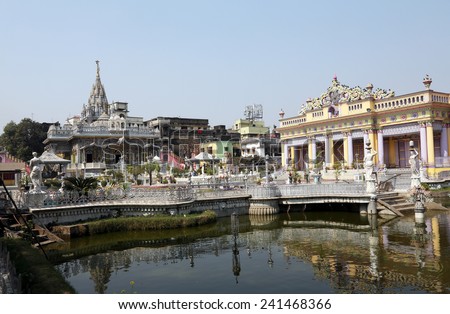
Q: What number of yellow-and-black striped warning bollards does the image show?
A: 0